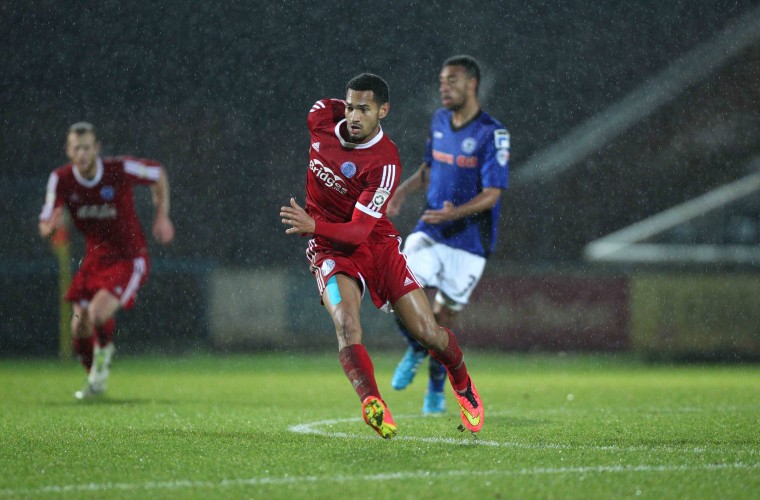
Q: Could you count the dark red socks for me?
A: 4